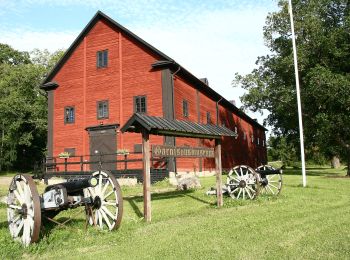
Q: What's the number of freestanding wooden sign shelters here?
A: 1